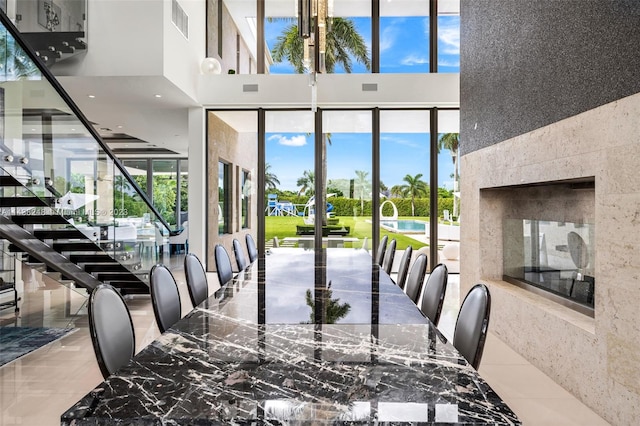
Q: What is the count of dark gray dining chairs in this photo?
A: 12